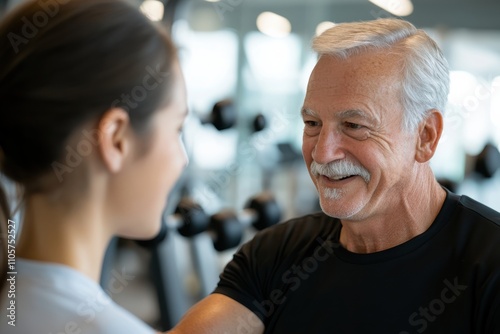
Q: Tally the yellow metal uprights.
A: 0